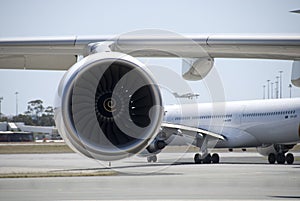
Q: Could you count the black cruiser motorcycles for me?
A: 0